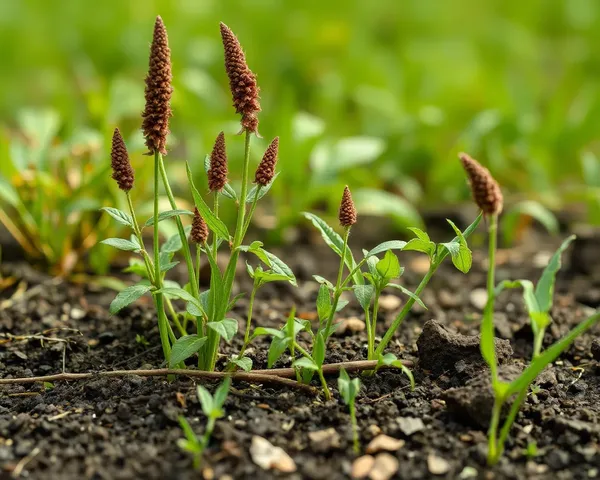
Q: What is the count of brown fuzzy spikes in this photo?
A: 8